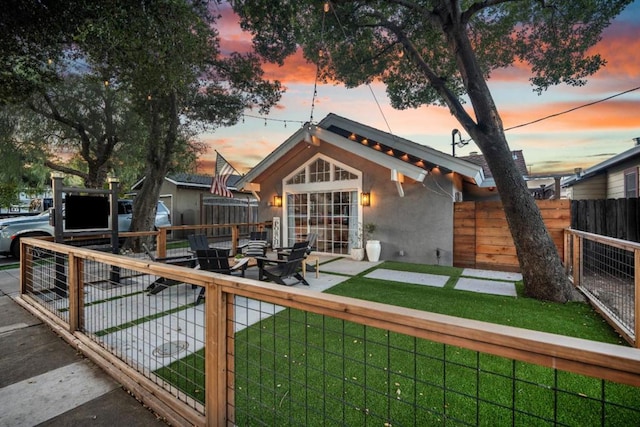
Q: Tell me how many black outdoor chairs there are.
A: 6